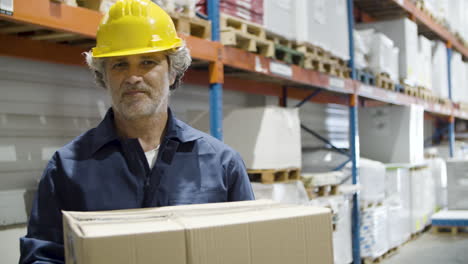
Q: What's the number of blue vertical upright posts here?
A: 3